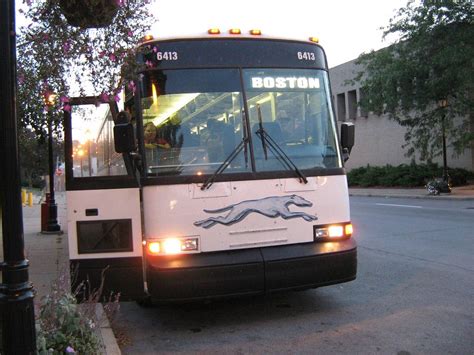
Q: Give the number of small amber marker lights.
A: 5